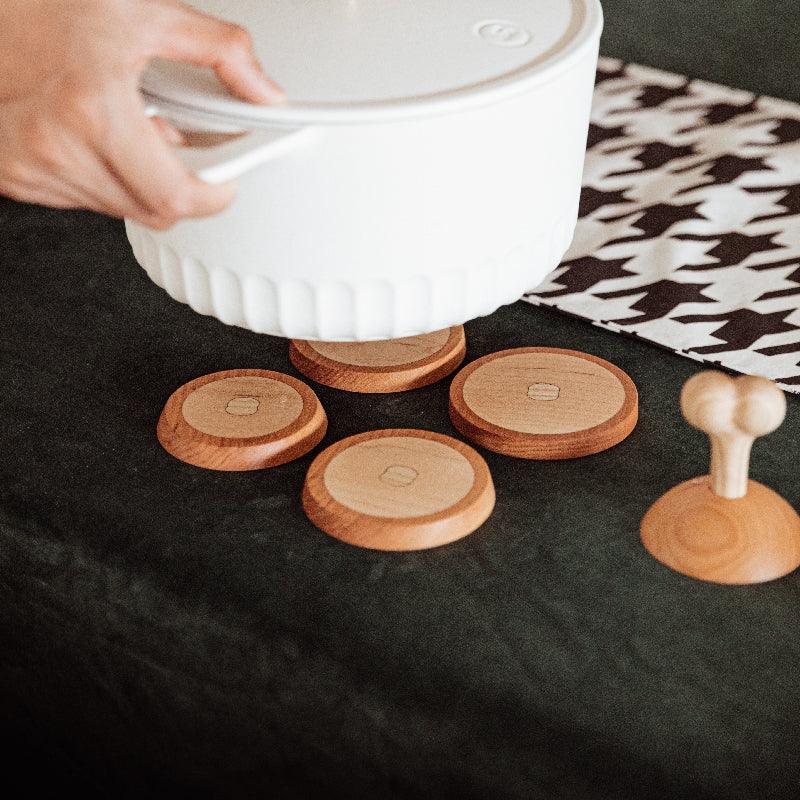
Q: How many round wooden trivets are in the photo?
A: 4